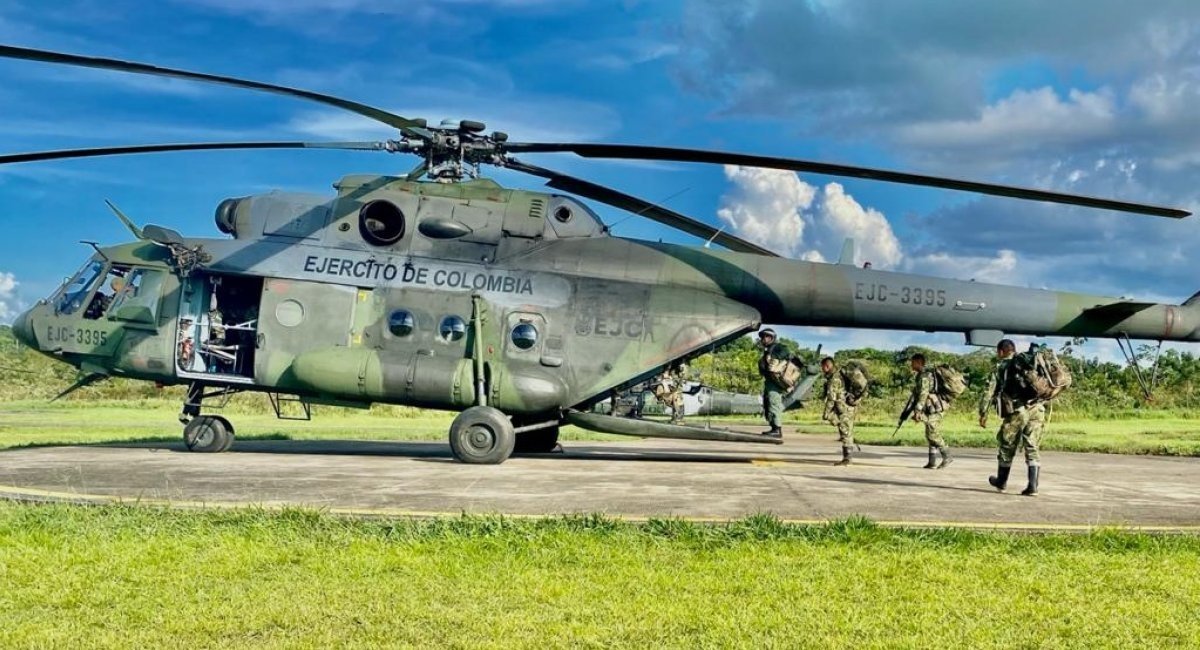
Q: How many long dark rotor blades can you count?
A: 4